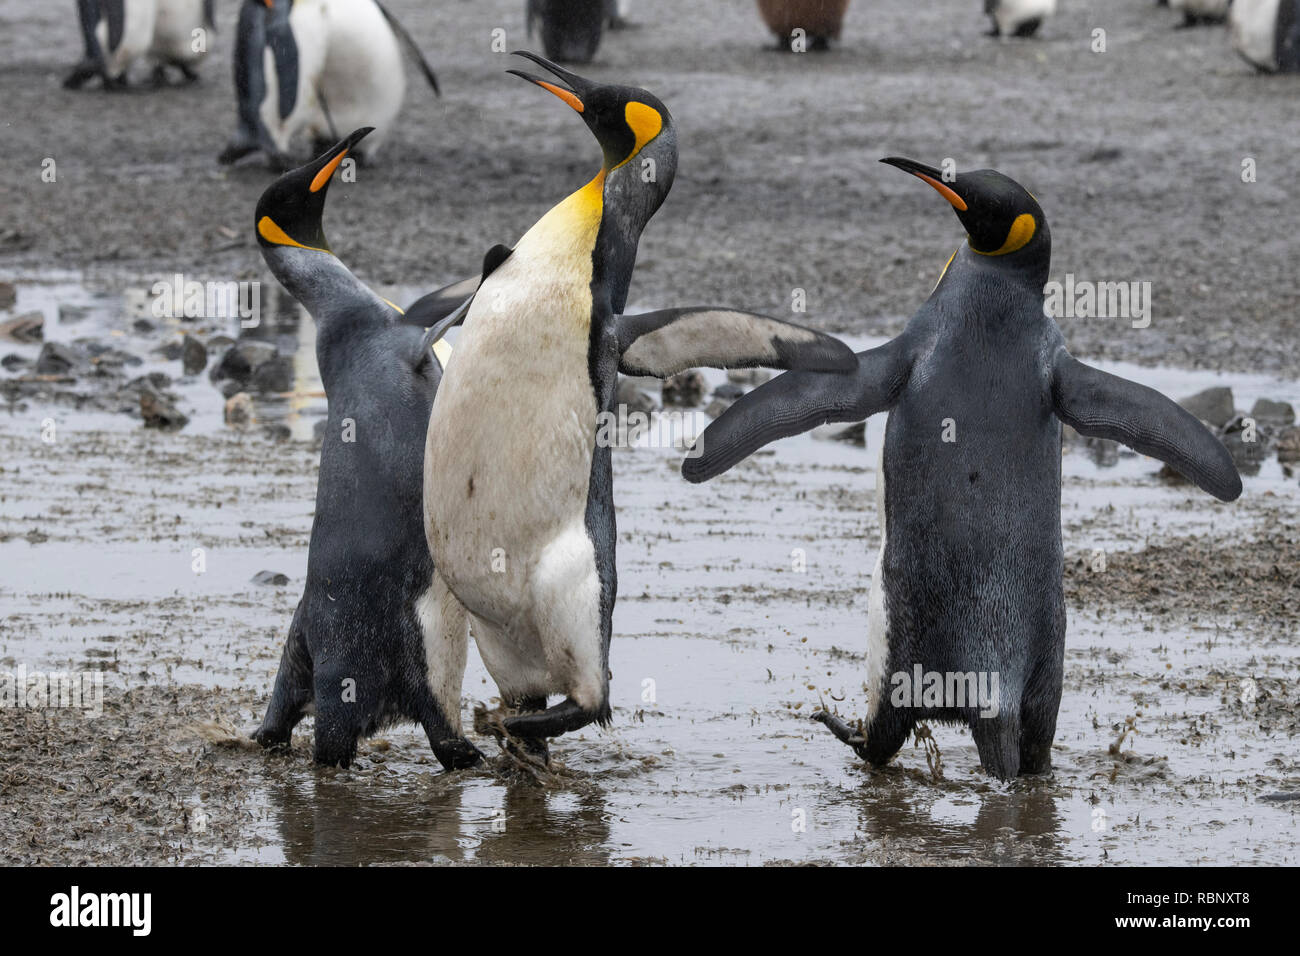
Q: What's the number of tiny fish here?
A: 0